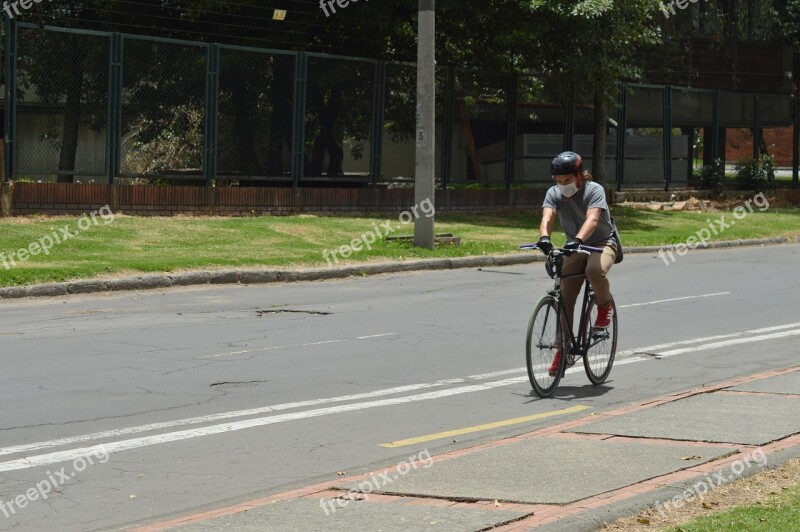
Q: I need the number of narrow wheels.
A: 2